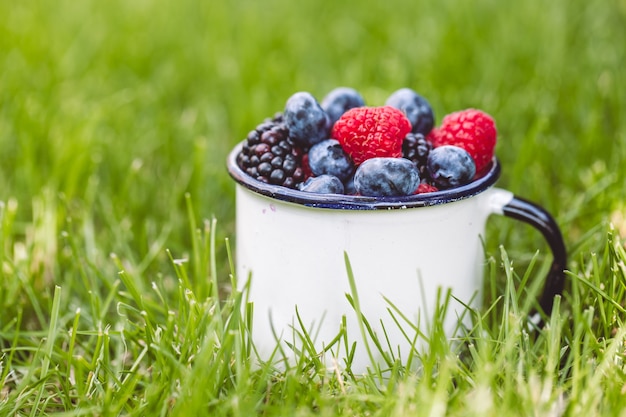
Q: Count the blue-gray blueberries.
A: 7